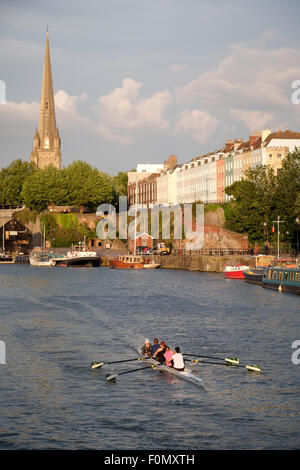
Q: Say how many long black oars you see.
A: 4